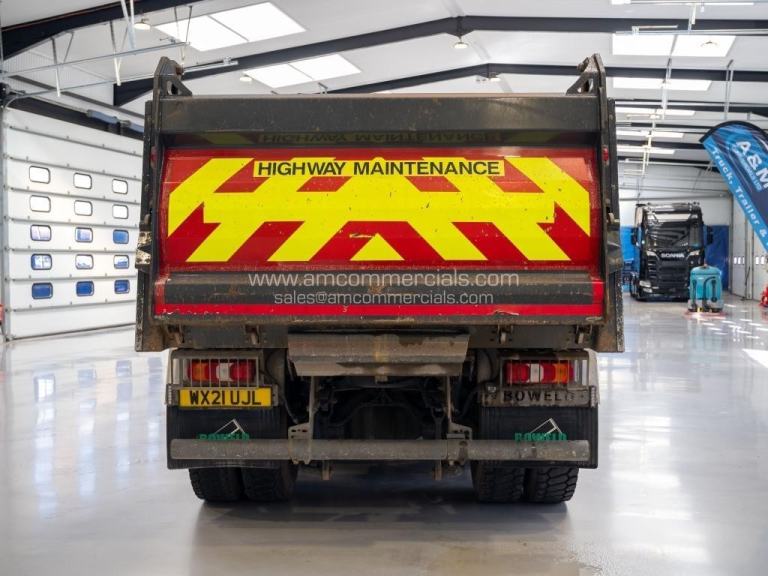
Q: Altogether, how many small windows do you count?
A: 15